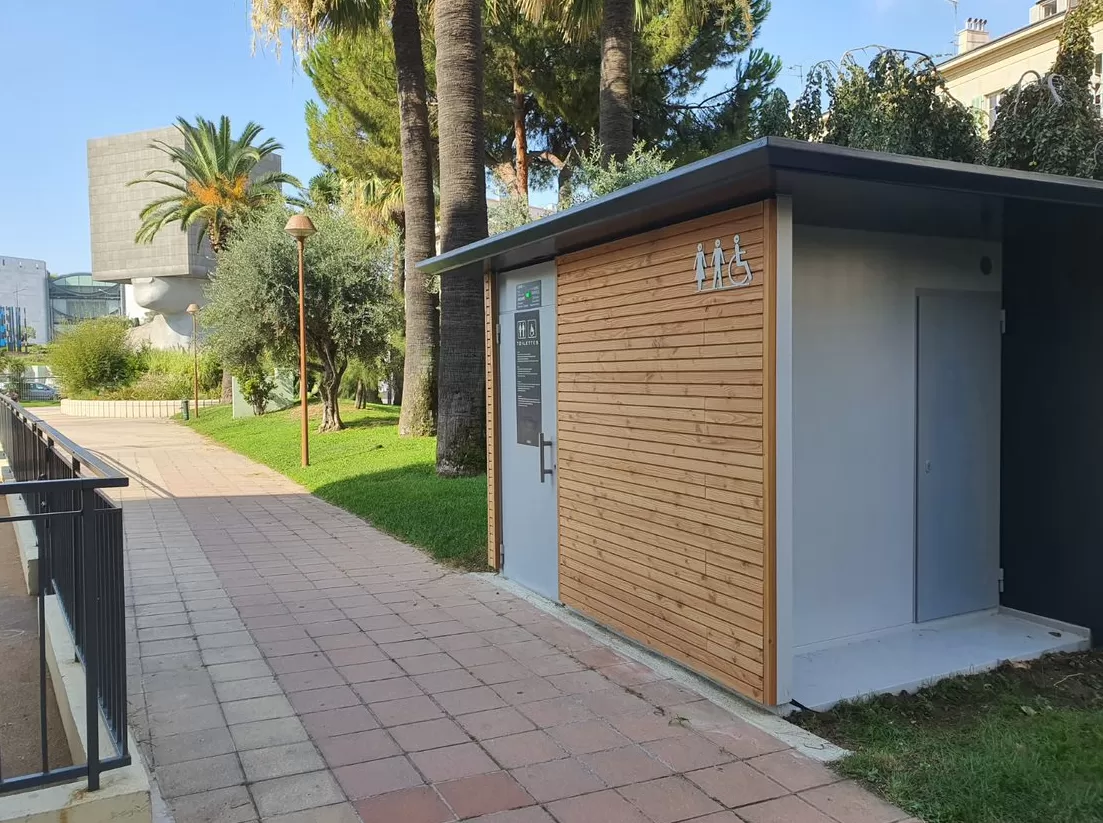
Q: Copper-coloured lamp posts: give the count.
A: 2